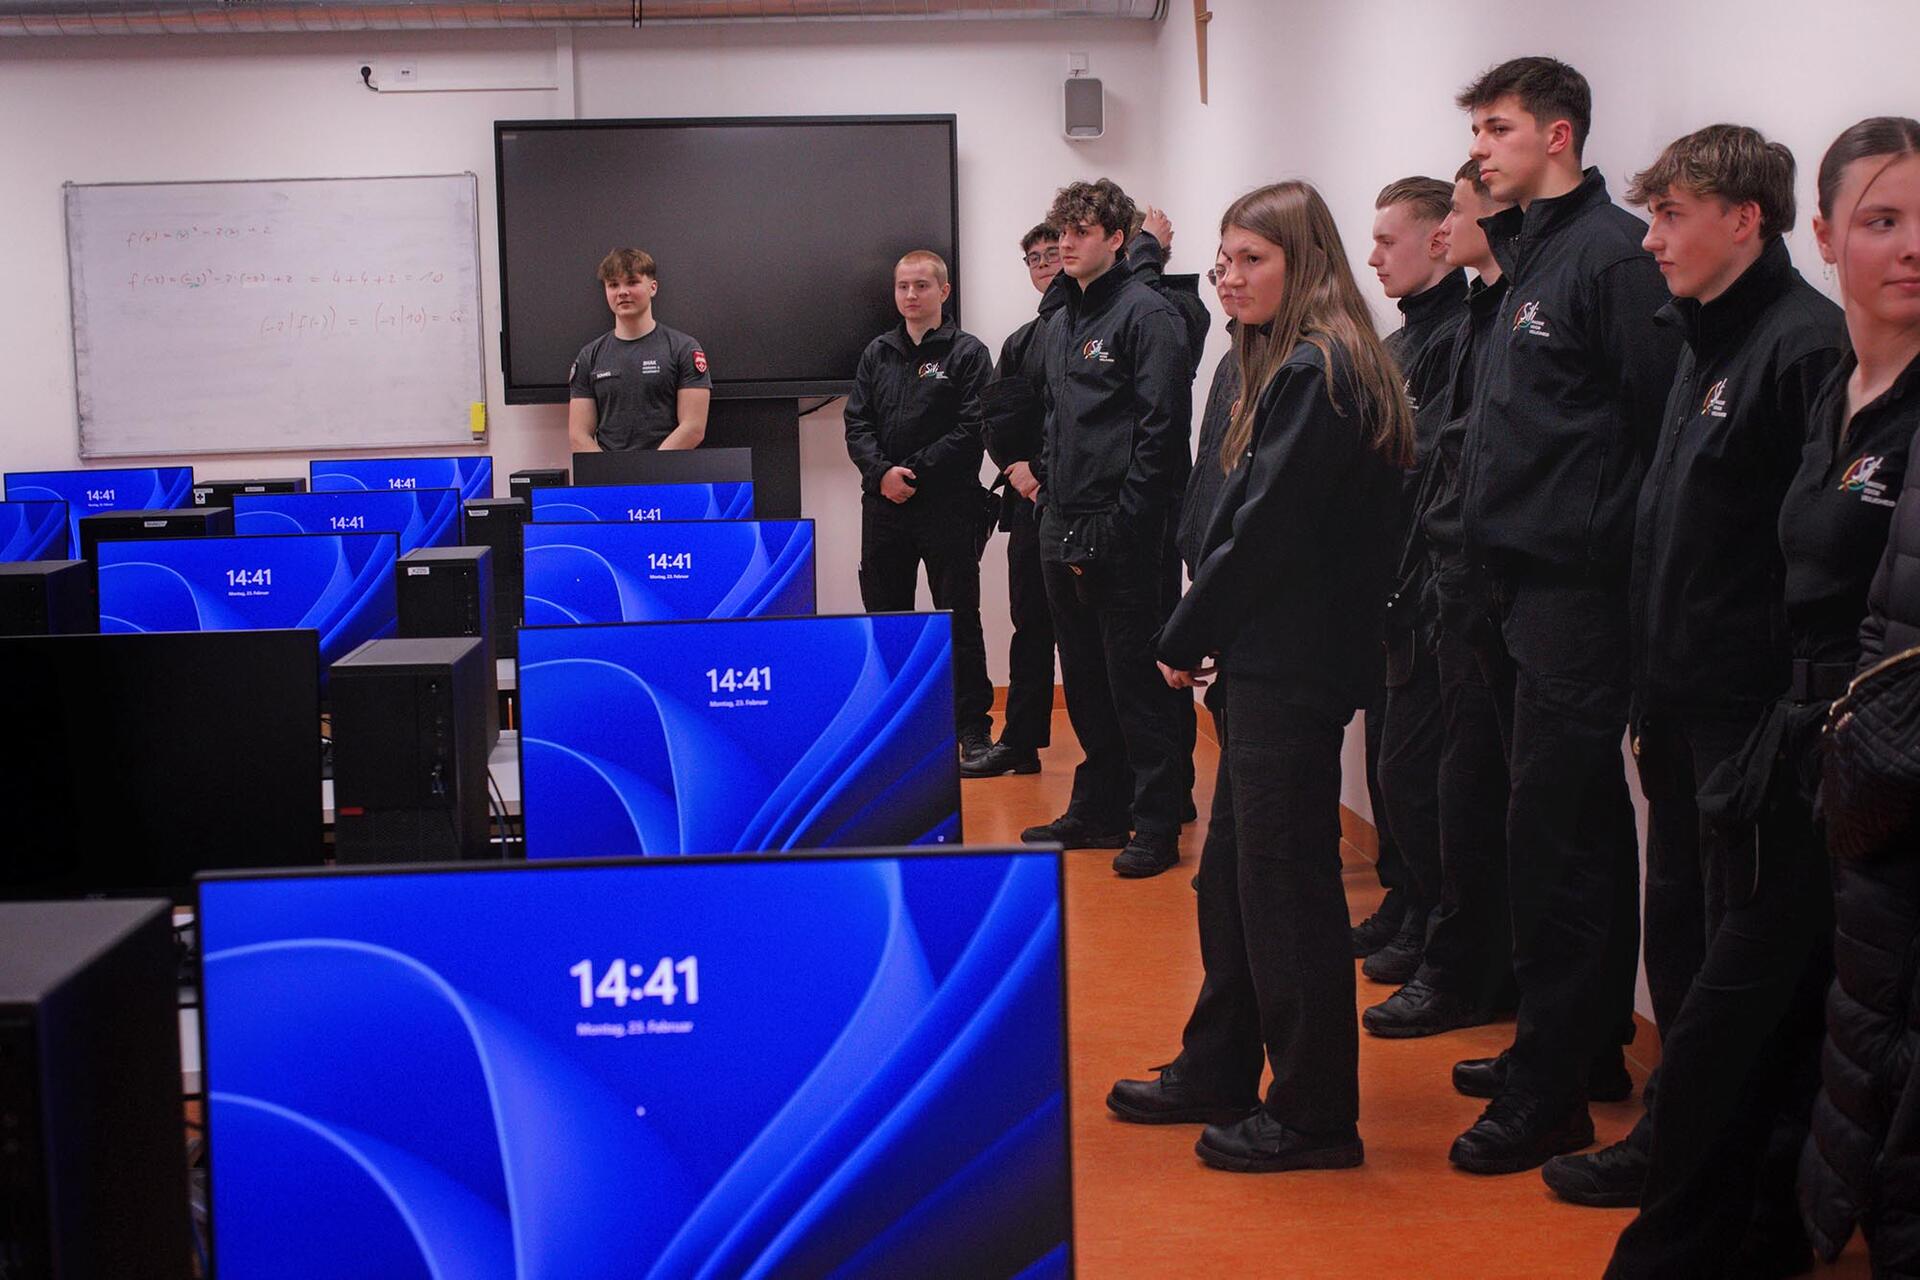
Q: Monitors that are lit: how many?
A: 9